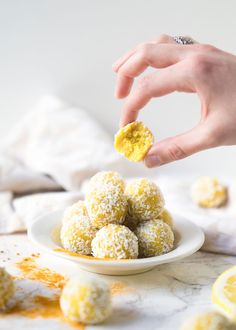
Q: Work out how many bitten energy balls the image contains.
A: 1